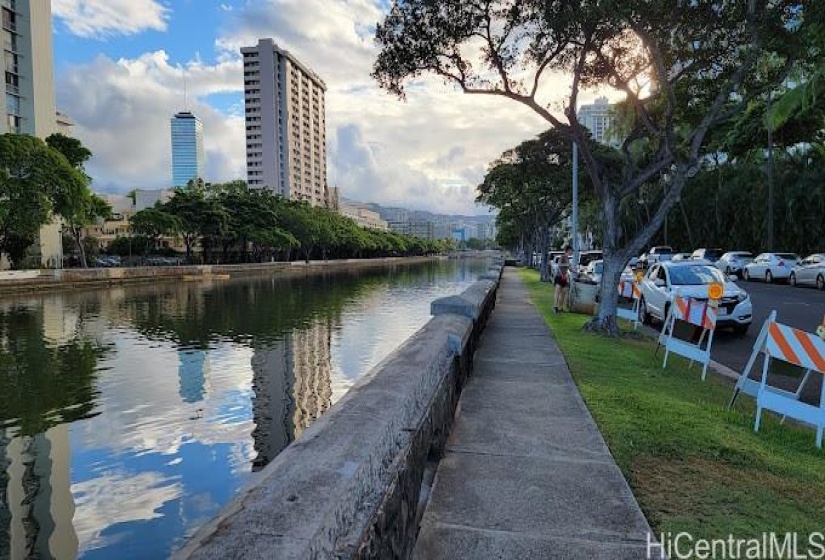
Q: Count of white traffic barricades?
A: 3